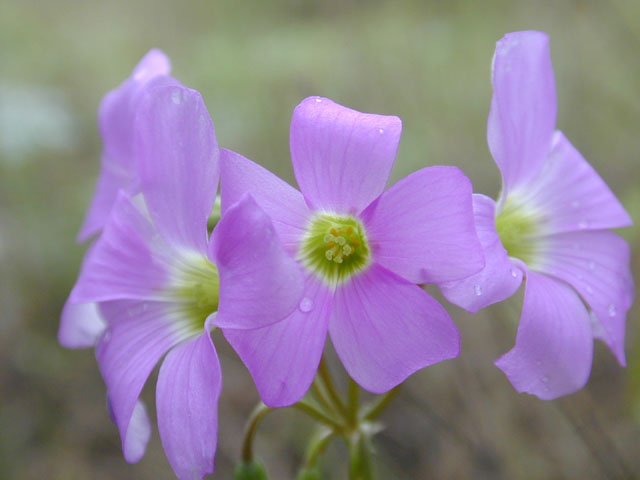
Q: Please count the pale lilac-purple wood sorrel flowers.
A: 4